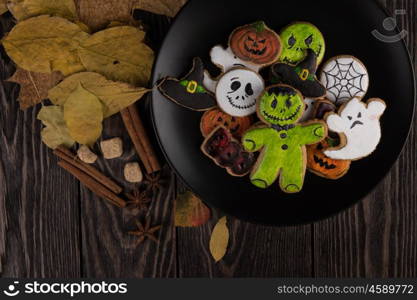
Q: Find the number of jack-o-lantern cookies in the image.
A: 3